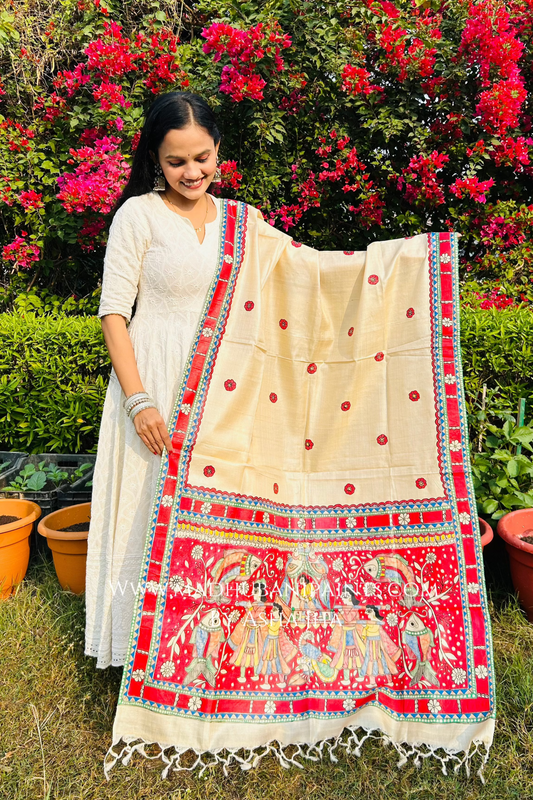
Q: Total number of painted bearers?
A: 4